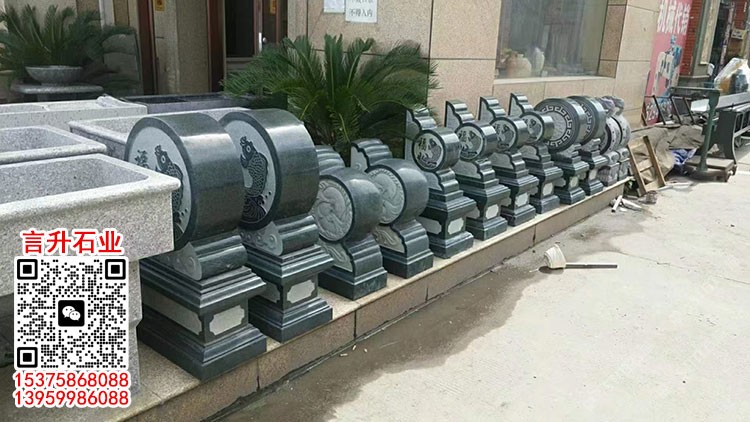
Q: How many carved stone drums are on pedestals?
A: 12